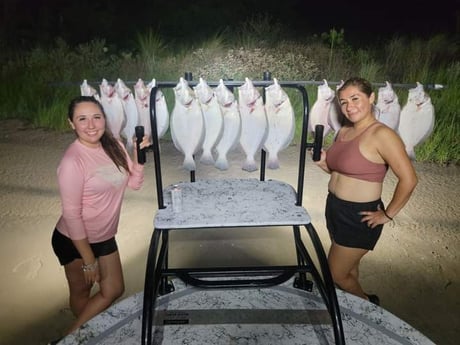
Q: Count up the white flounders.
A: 14